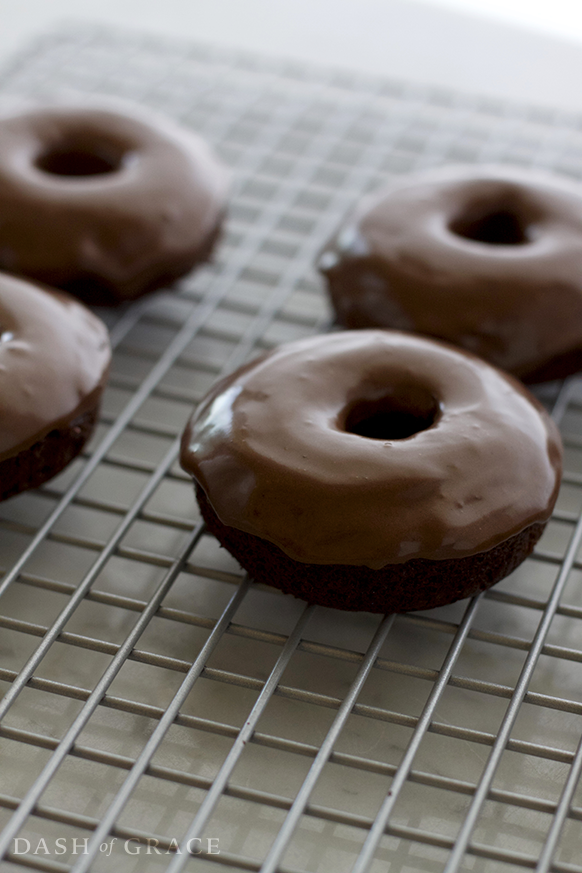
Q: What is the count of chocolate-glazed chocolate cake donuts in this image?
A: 4